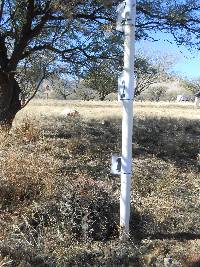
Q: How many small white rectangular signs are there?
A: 3